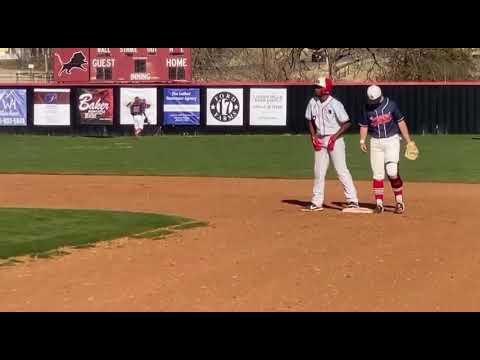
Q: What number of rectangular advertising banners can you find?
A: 7